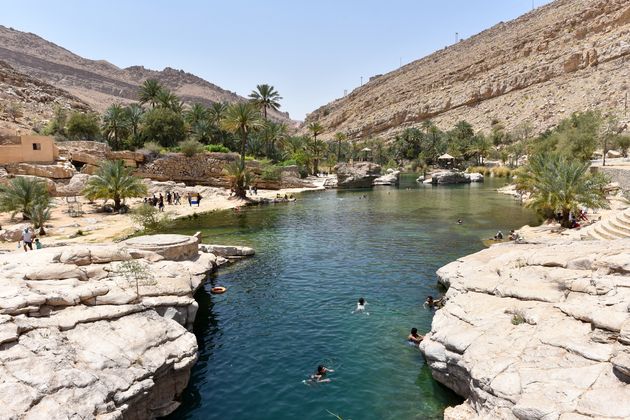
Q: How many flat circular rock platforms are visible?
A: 1